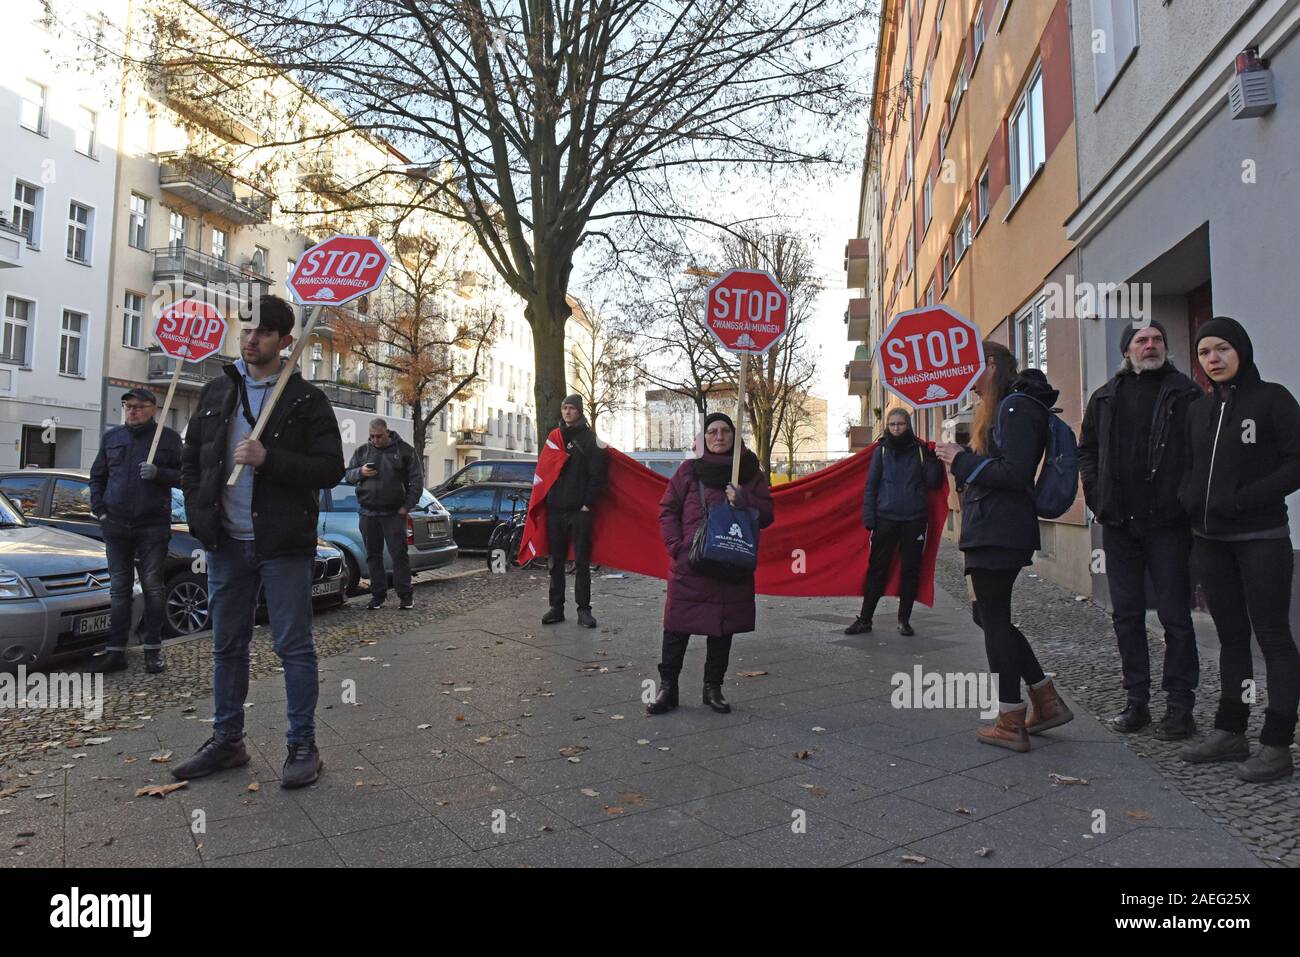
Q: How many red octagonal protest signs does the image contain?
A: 4